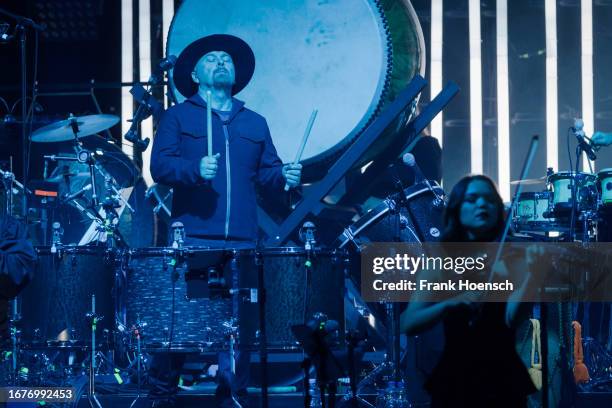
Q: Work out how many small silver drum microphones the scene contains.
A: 3